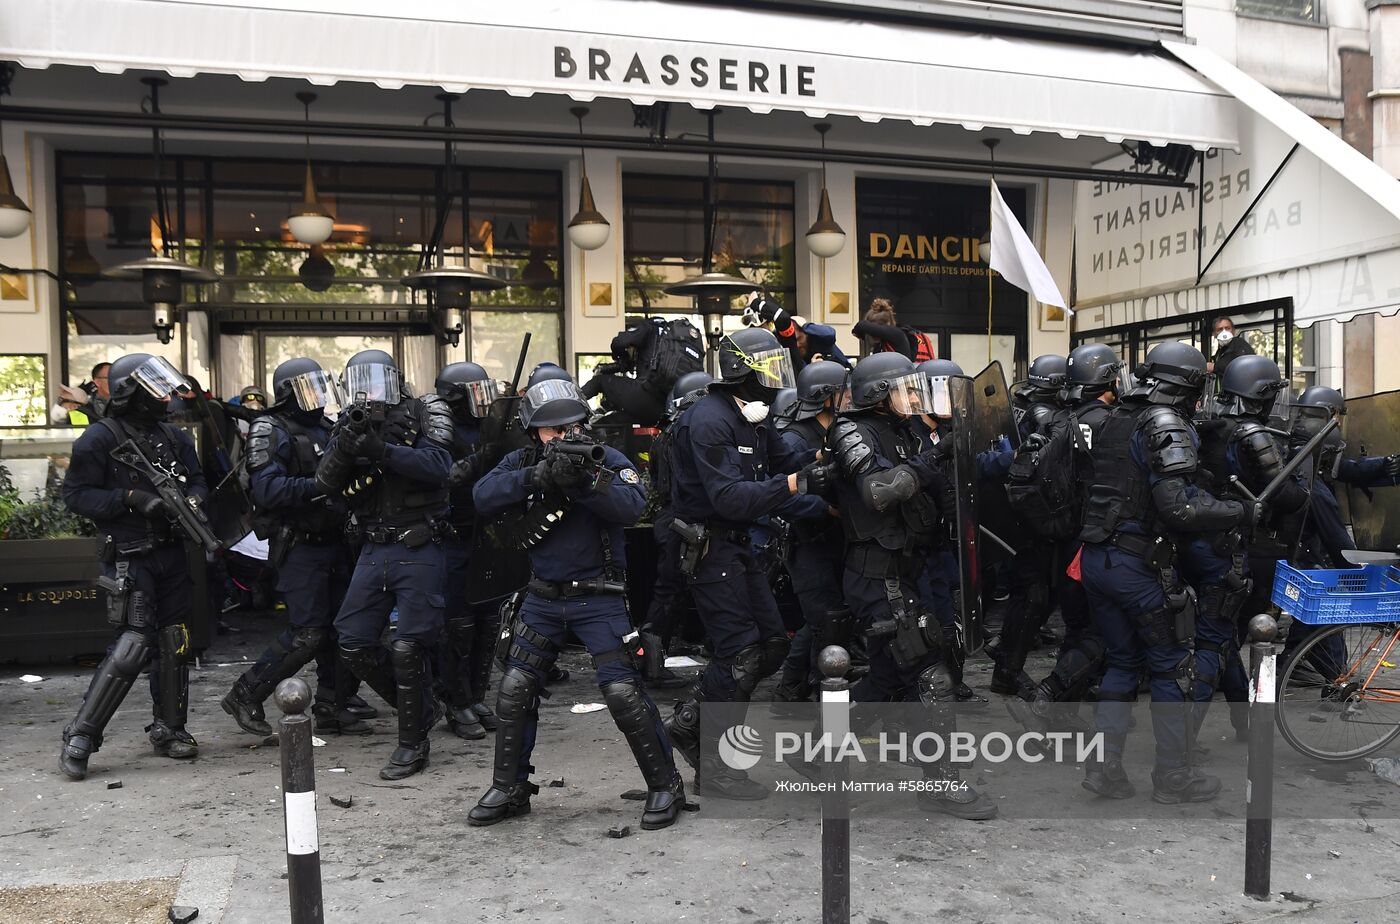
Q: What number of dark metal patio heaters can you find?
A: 3